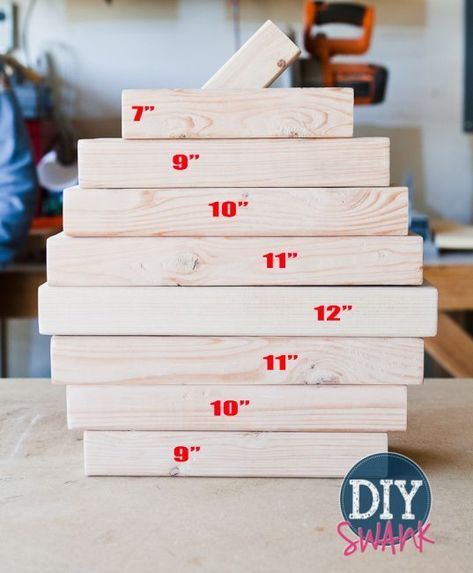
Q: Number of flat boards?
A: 8